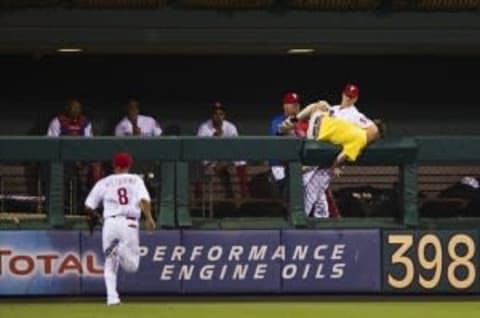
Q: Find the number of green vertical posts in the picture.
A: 5